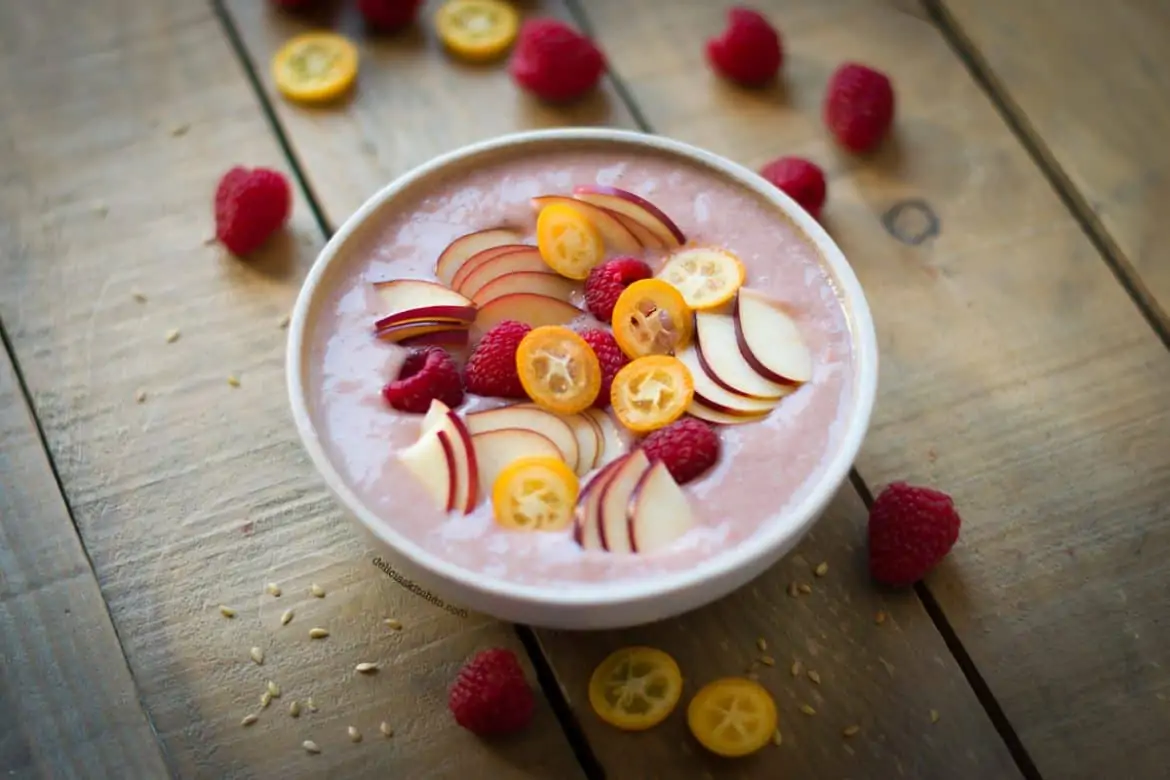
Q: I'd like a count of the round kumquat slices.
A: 10